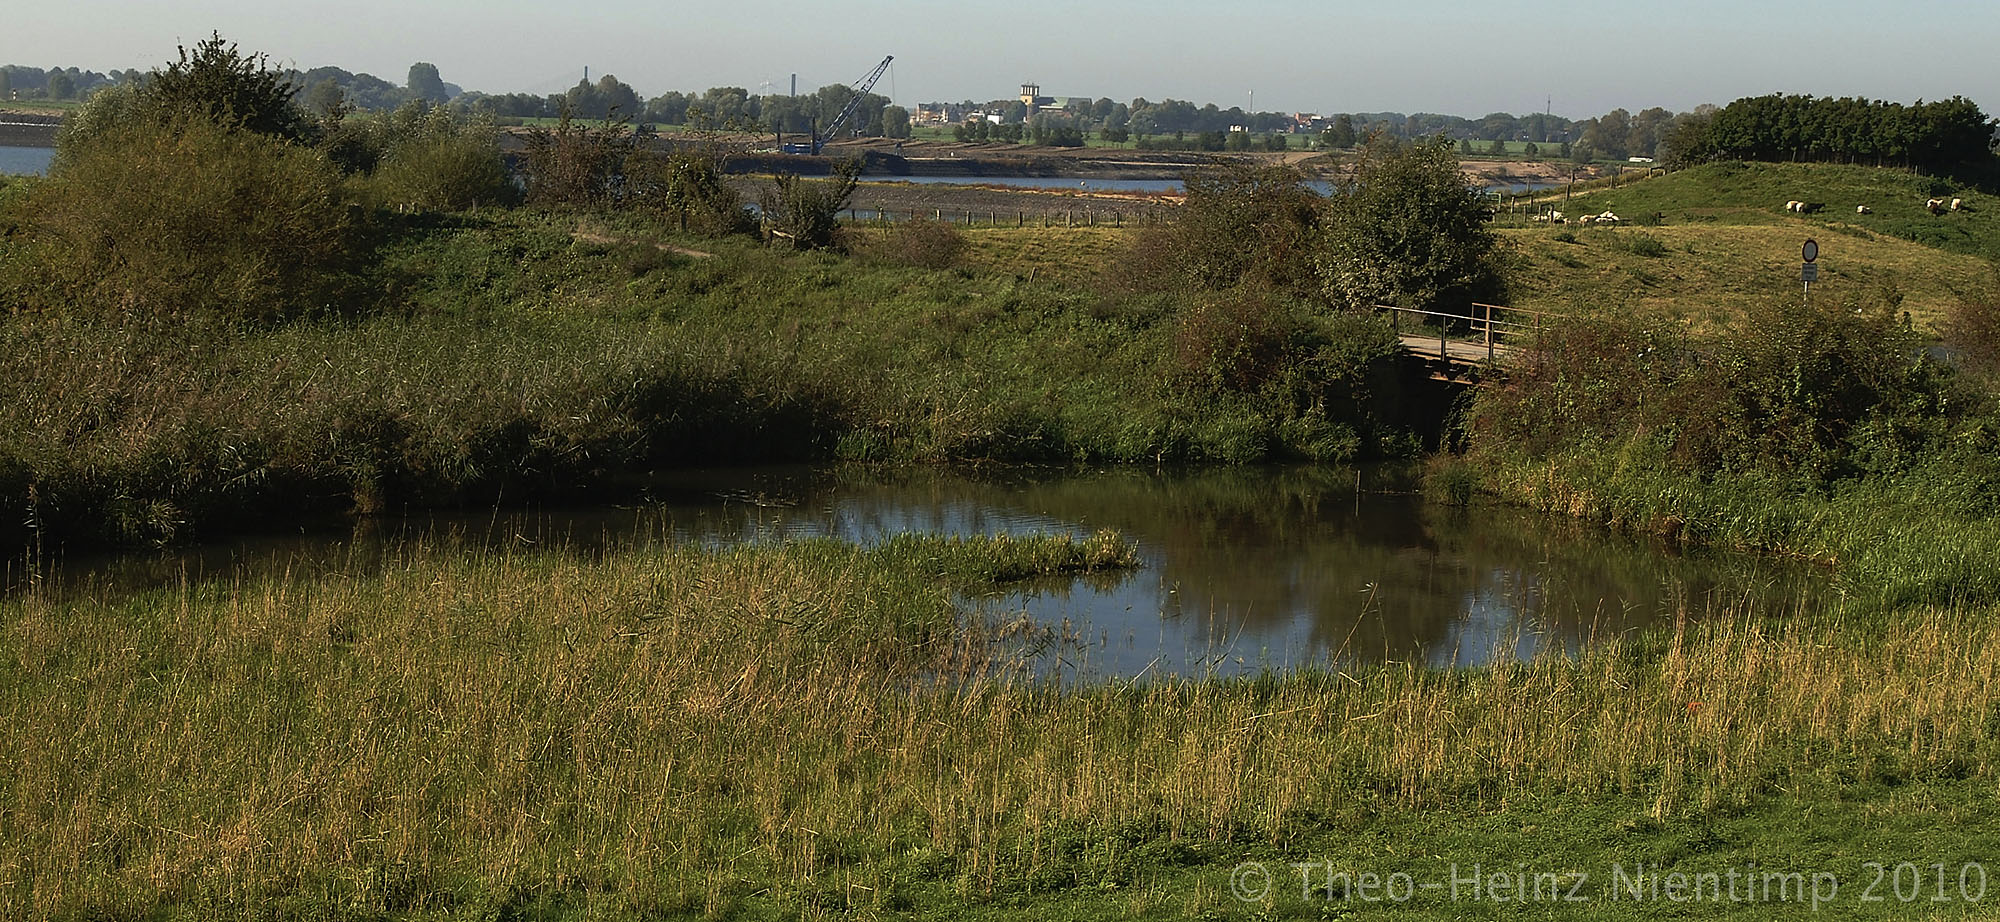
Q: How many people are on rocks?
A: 0